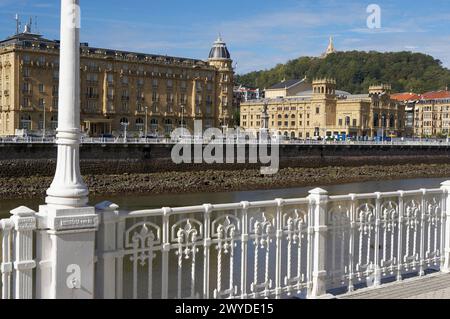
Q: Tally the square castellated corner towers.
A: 2